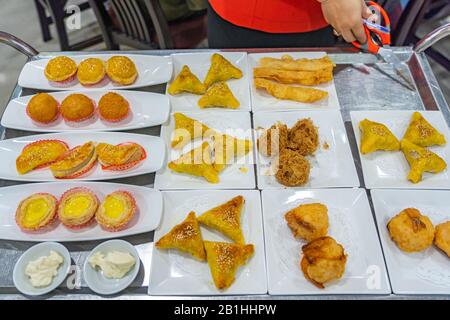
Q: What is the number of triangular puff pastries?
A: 12